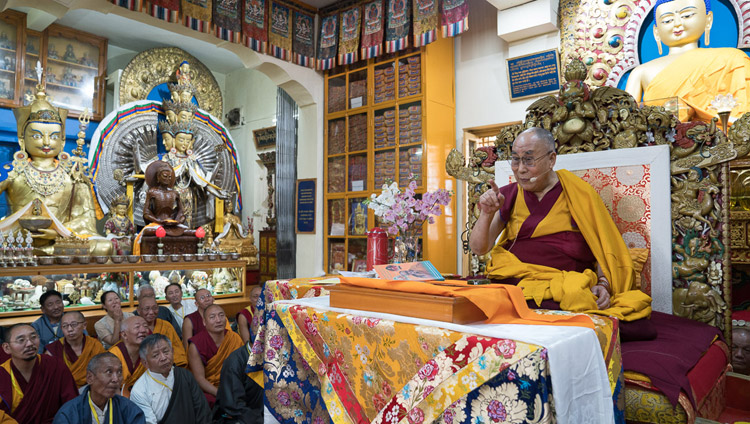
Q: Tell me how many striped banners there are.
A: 13